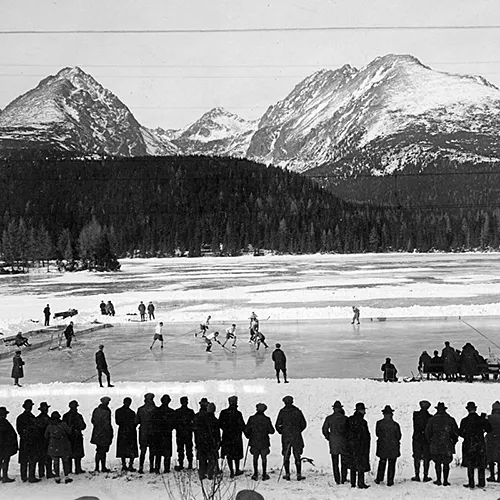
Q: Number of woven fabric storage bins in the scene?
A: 0